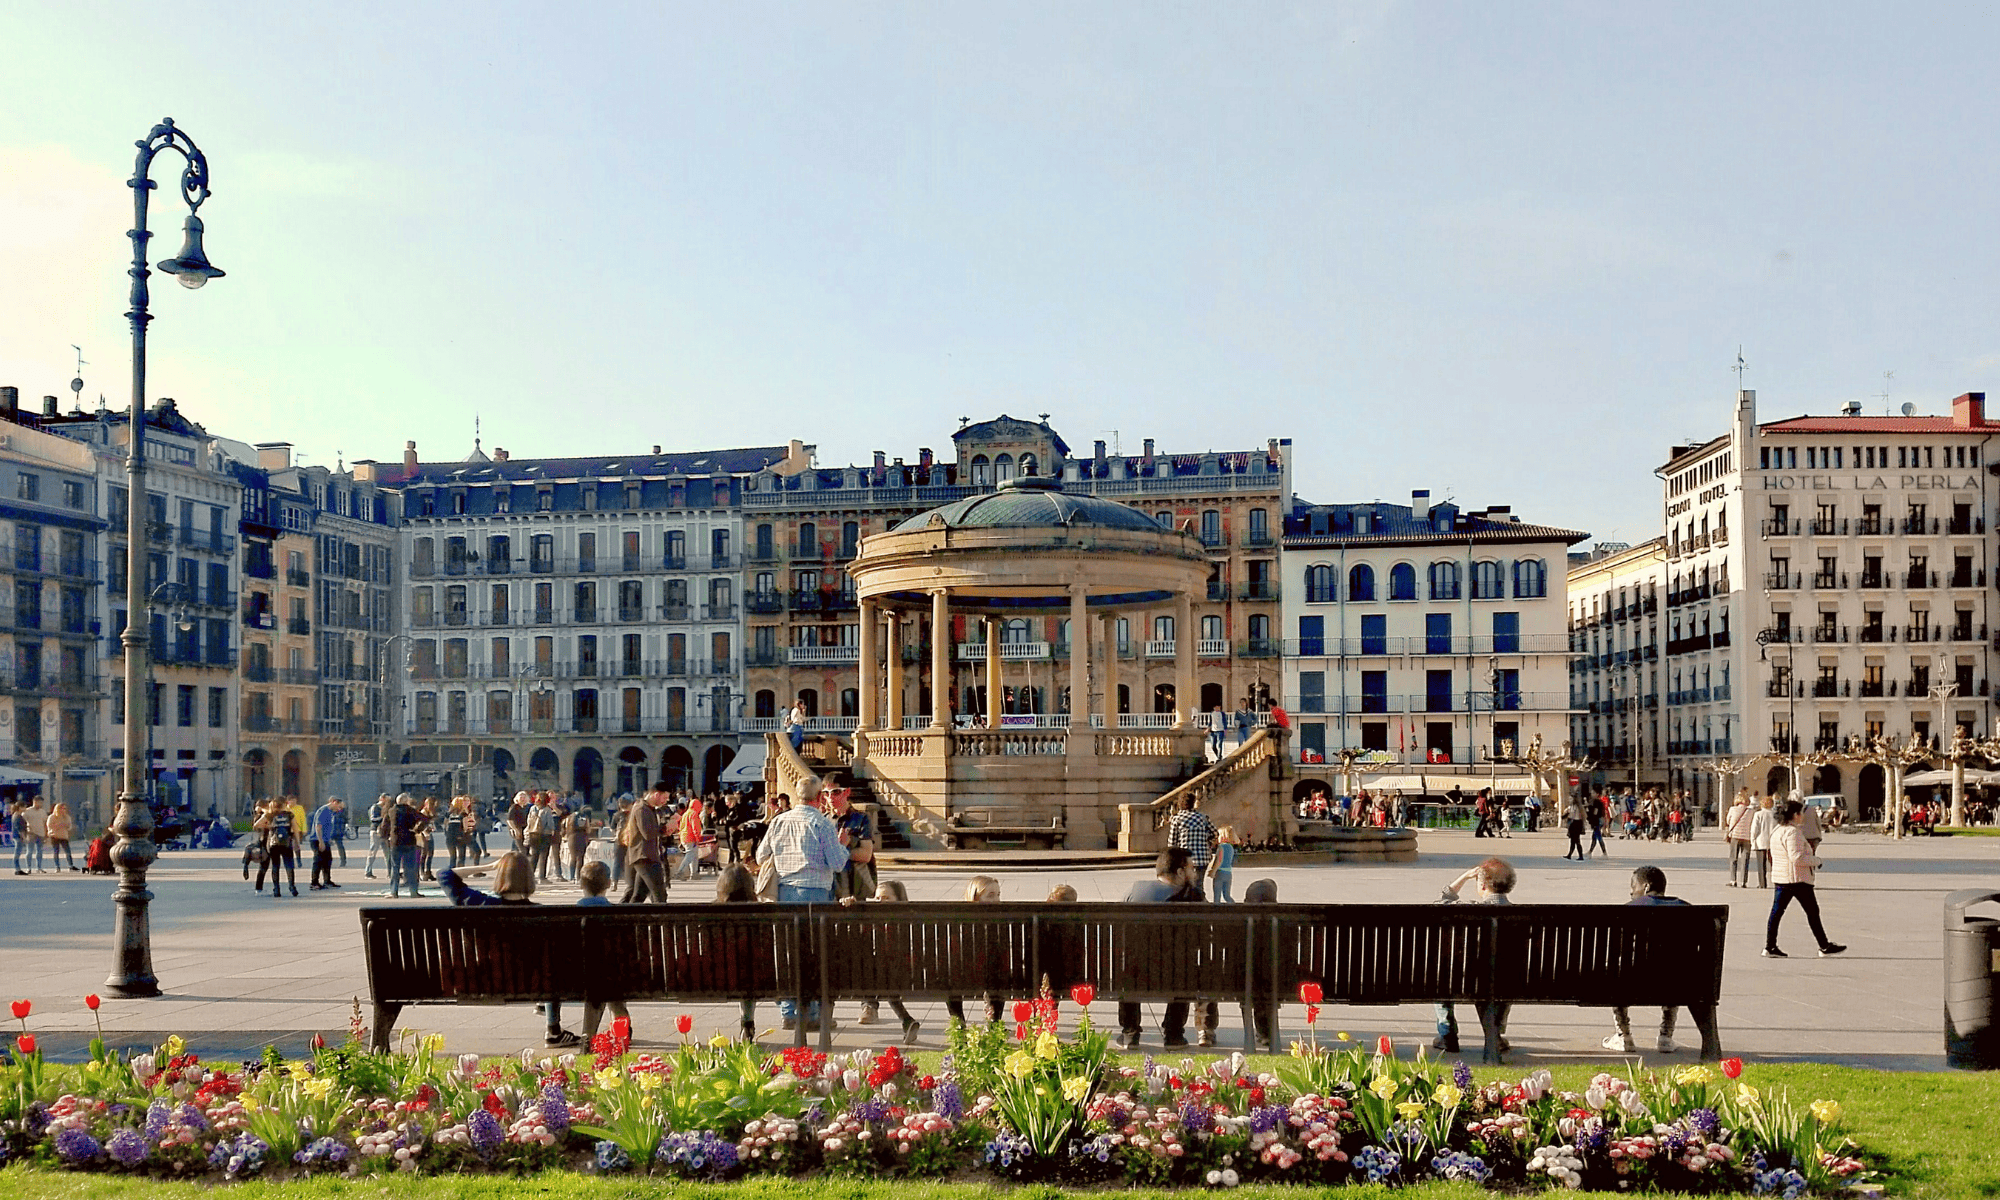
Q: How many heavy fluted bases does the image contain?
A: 1